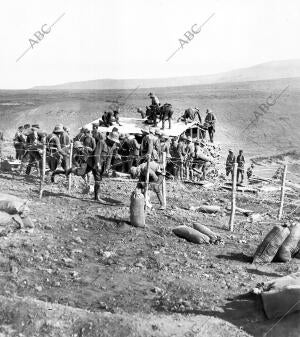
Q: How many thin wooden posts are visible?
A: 6